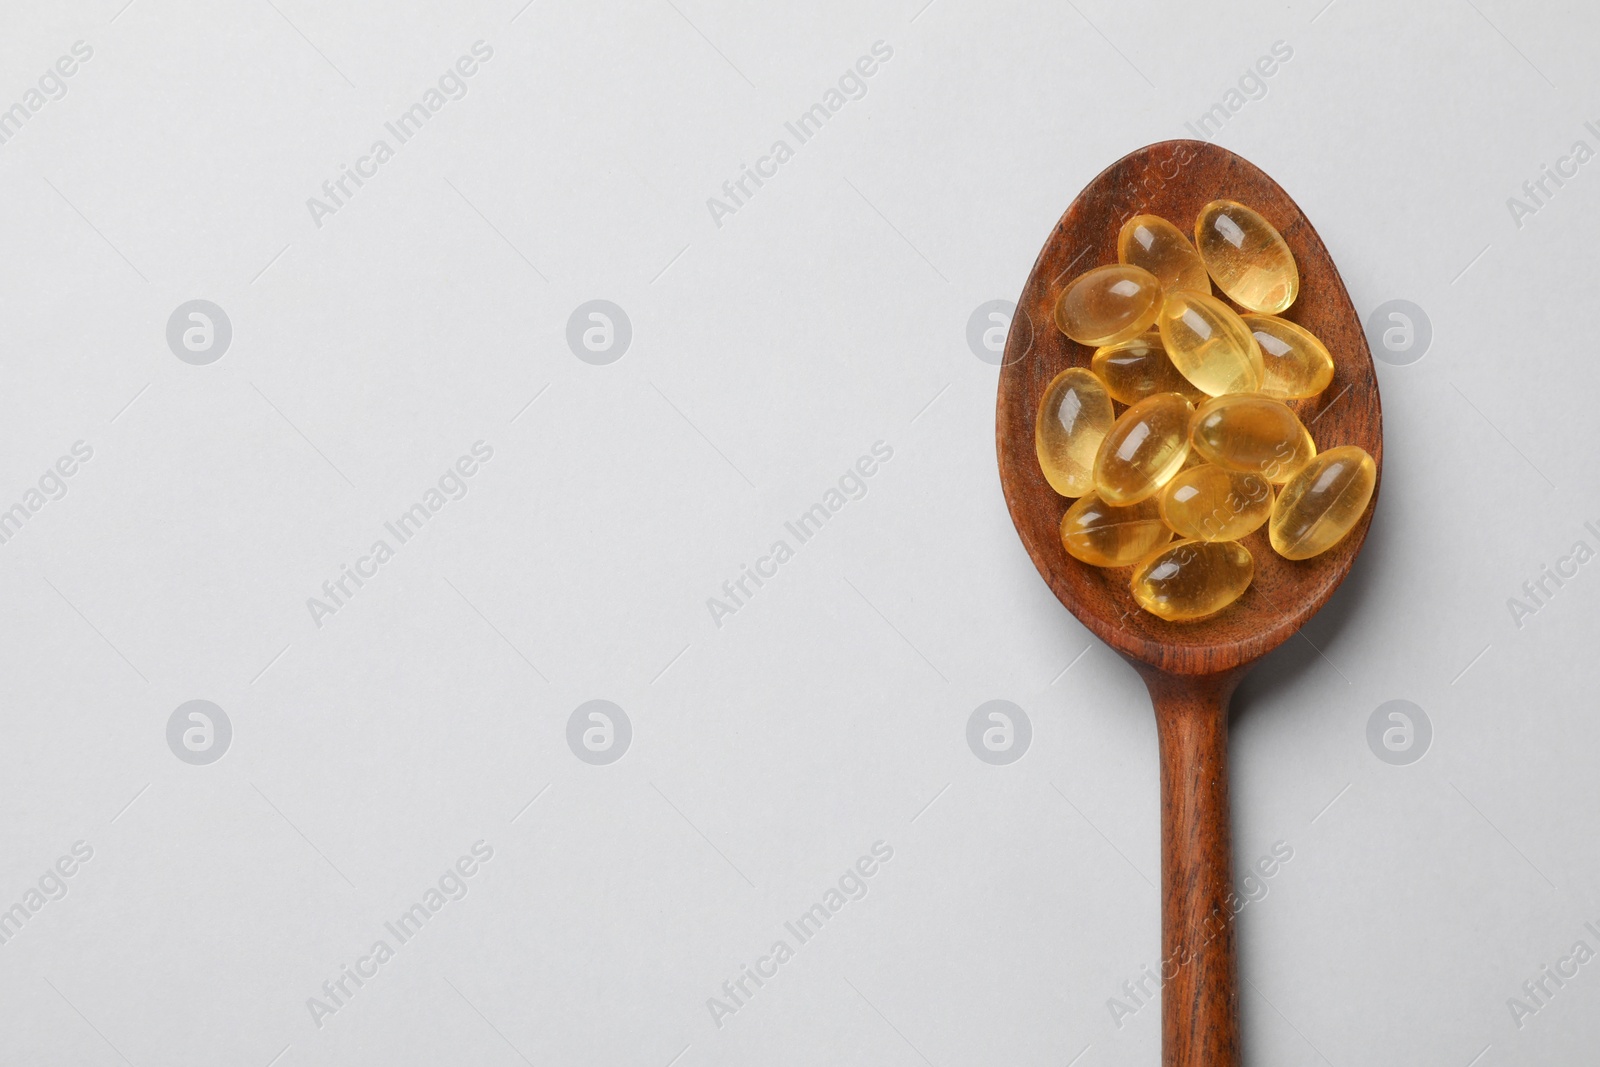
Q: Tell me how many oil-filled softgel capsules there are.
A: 14